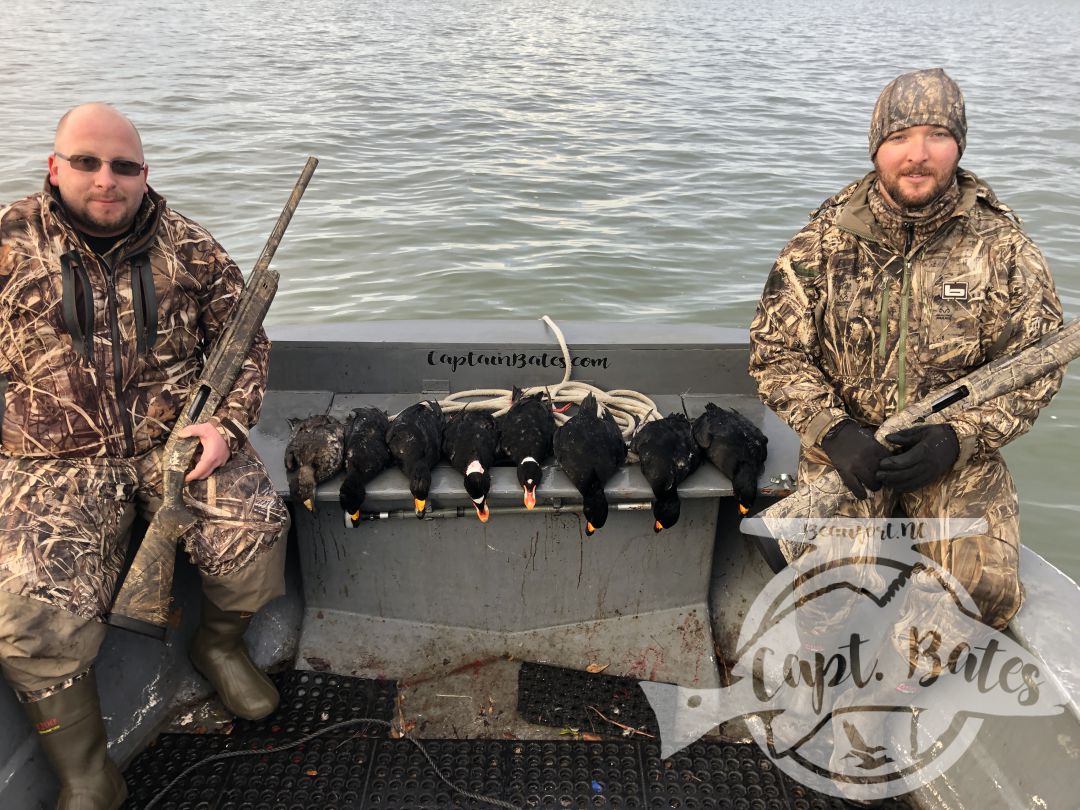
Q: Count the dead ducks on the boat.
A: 8